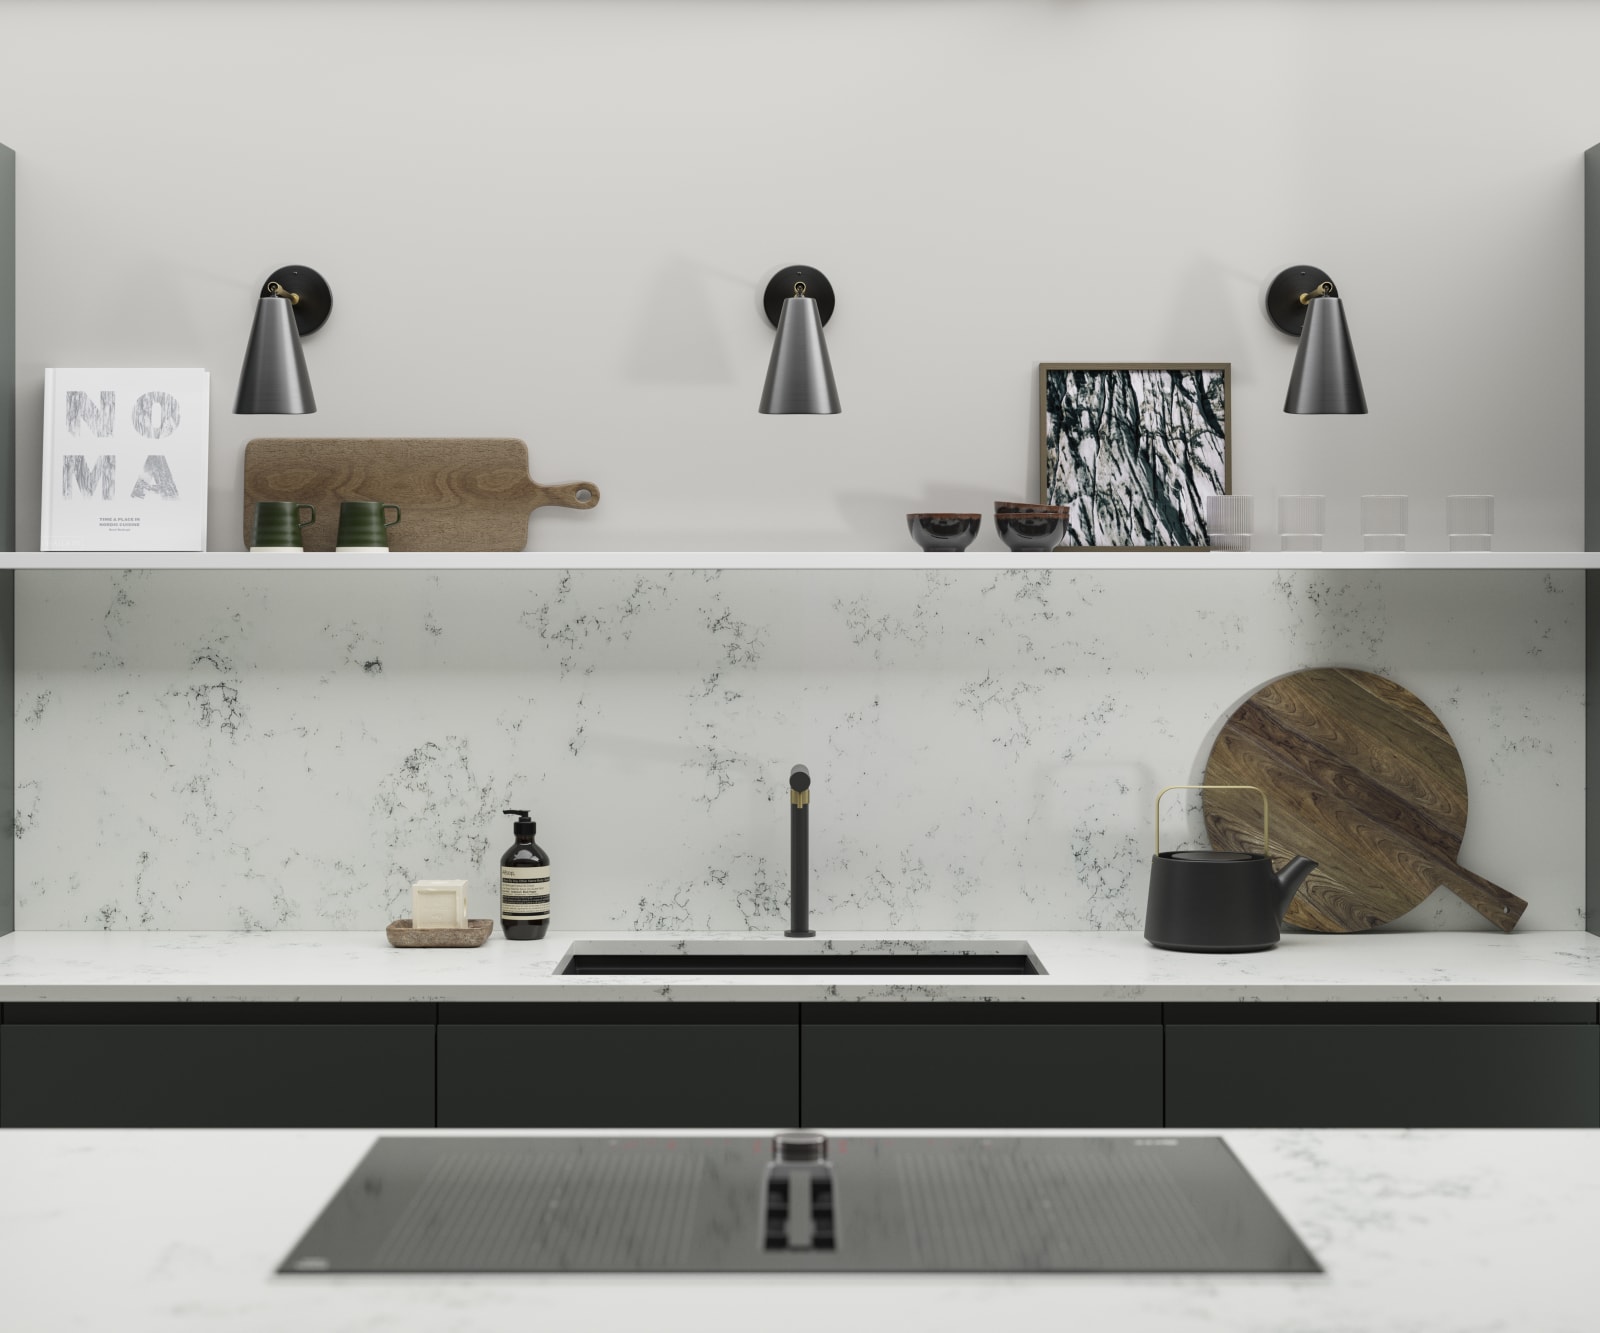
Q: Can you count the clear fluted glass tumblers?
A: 4